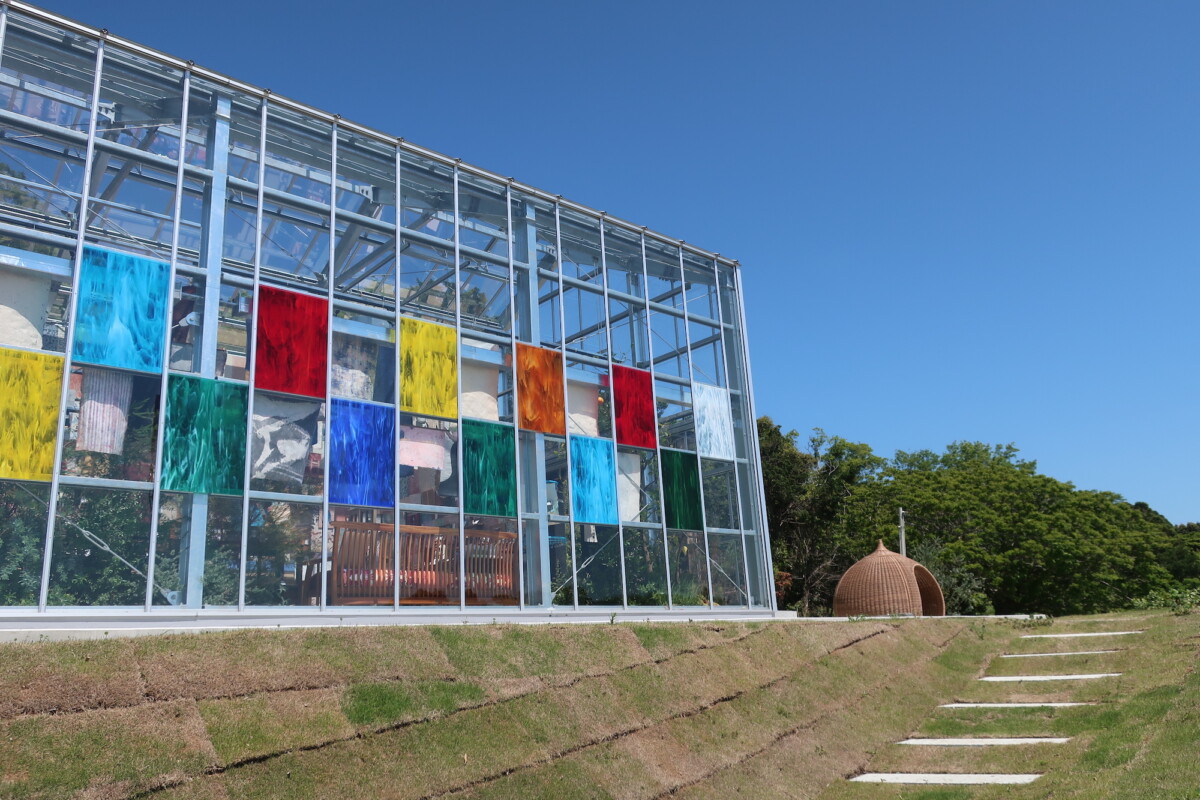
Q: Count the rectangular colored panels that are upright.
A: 12